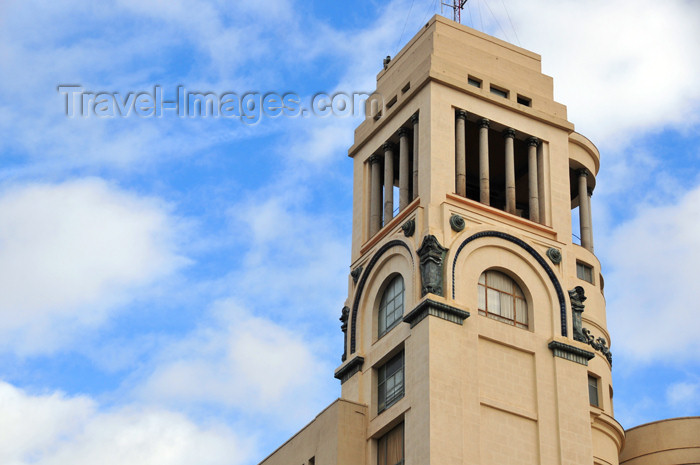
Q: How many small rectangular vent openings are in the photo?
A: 6